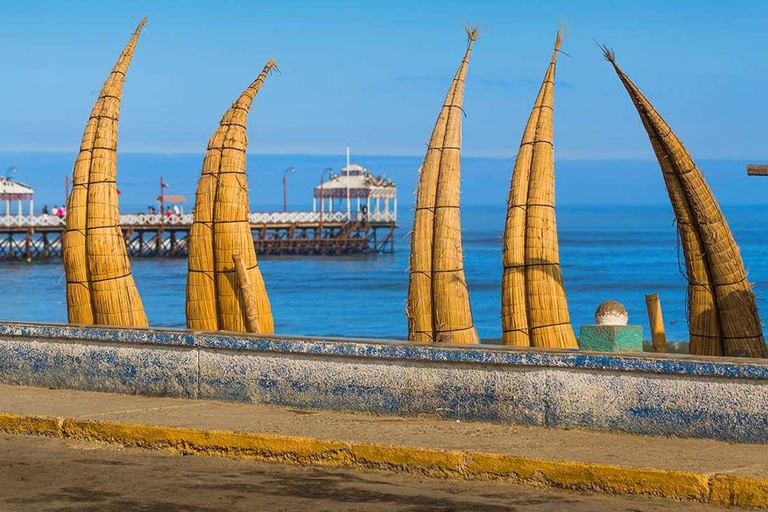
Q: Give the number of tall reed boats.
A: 5